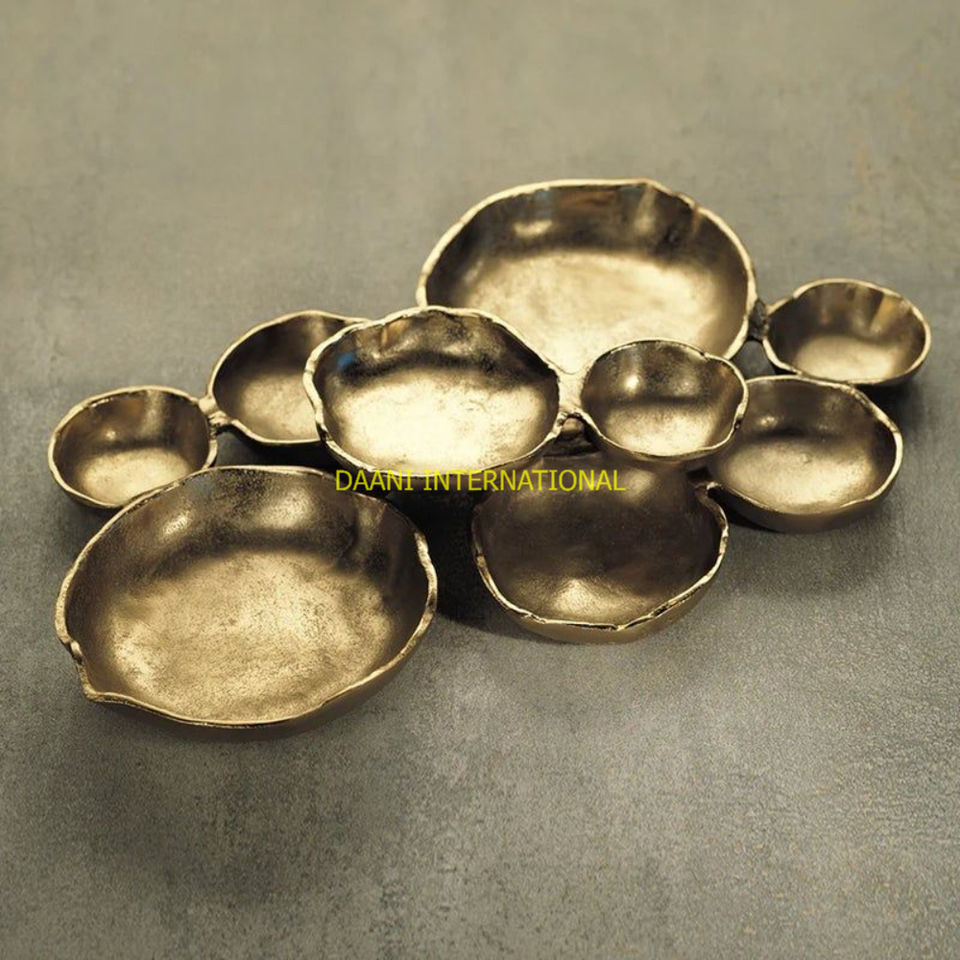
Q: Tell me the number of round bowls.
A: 9